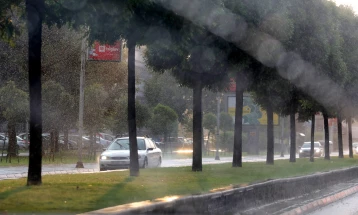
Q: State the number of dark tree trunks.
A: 10